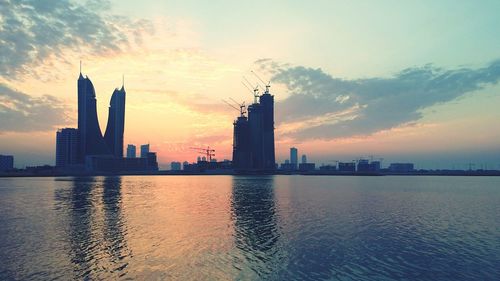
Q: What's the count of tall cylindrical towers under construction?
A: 3